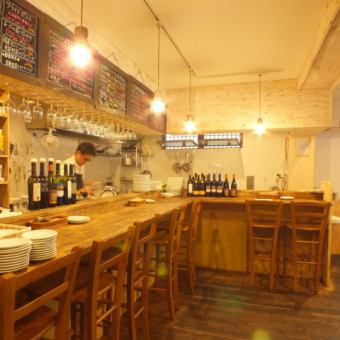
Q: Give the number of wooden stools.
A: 7